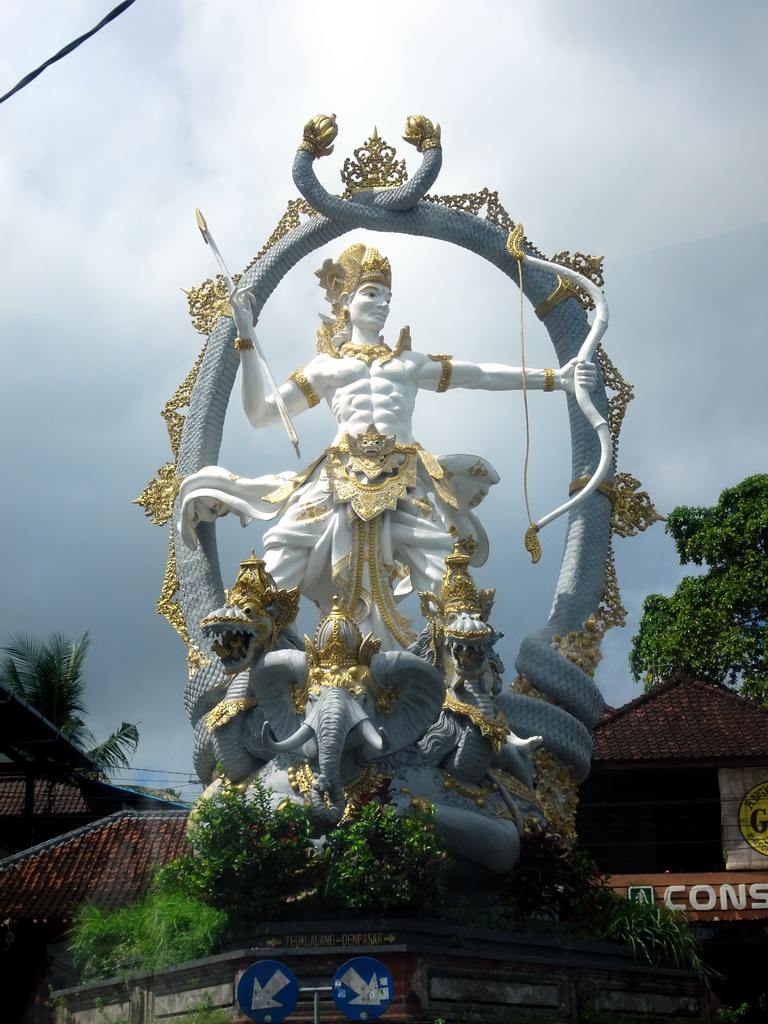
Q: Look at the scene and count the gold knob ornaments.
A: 2